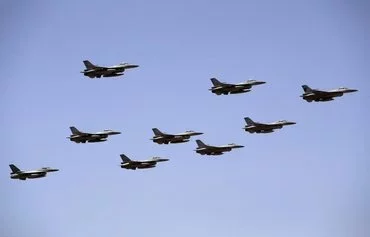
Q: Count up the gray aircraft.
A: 9